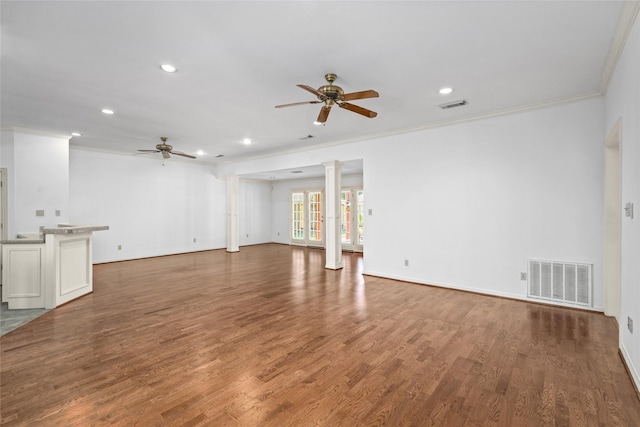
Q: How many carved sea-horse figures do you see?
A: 0